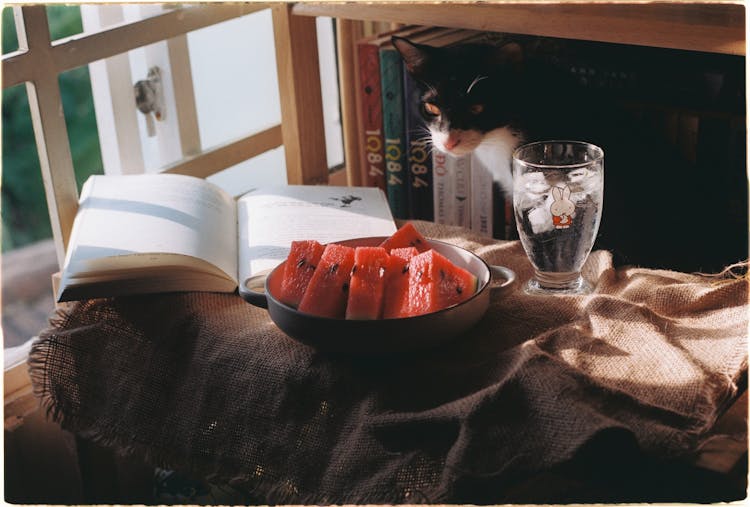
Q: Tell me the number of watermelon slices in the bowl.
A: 6